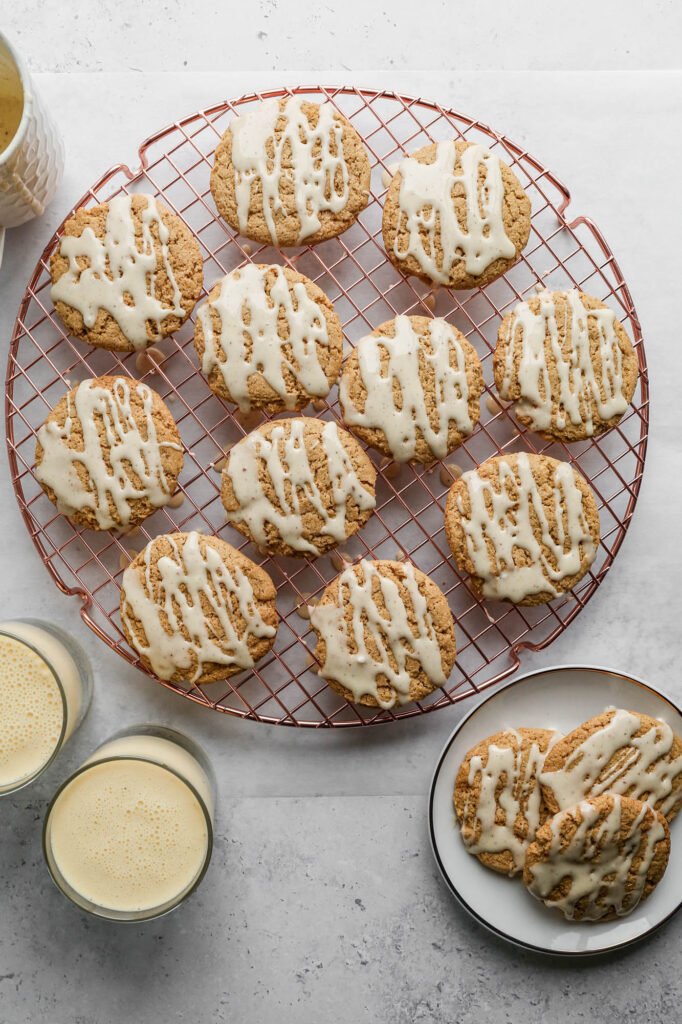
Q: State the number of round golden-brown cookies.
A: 14